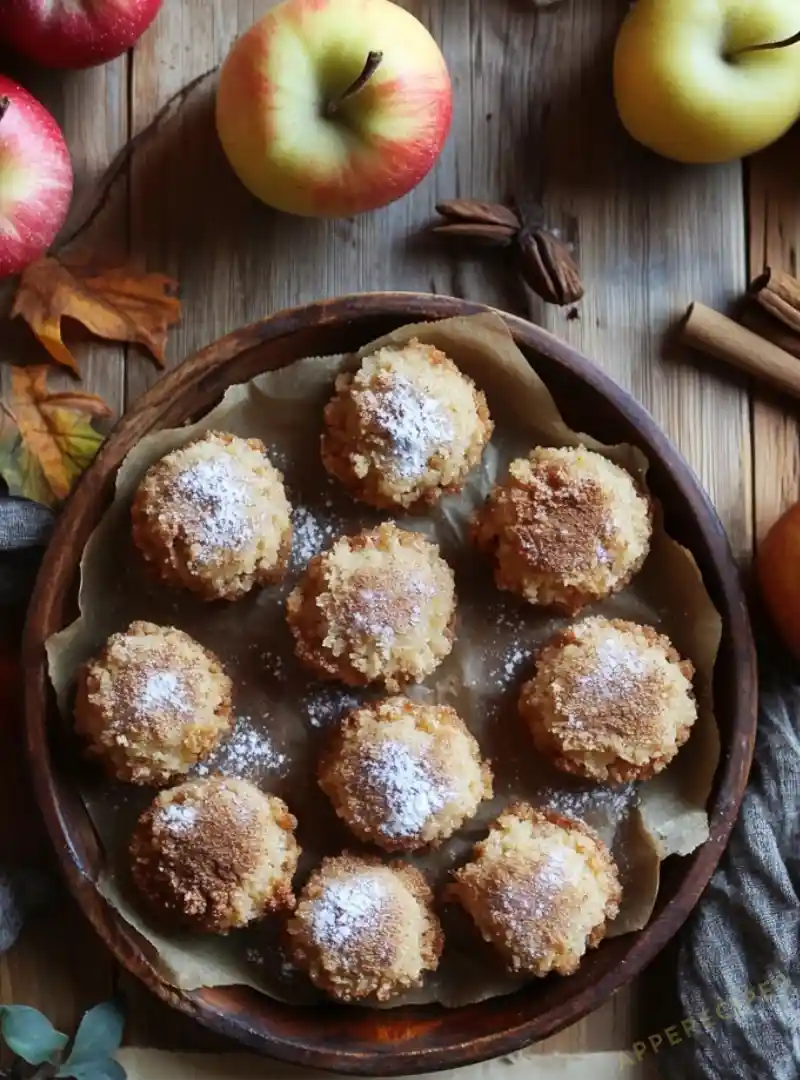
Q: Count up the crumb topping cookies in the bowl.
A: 10